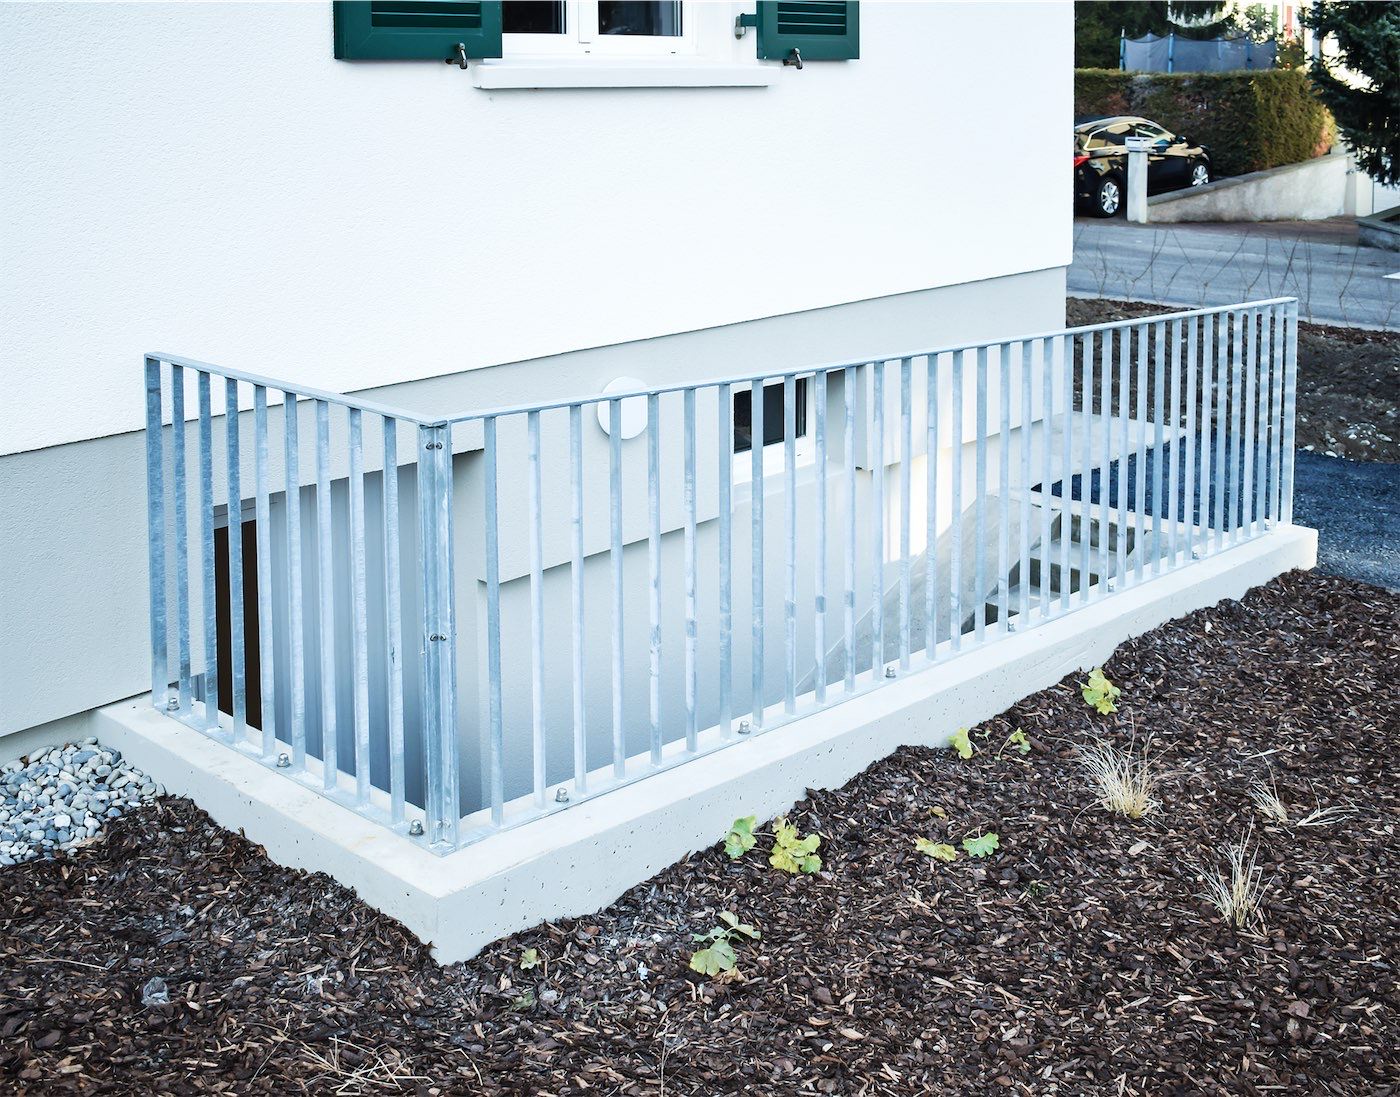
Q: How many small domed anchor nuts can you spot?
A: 10